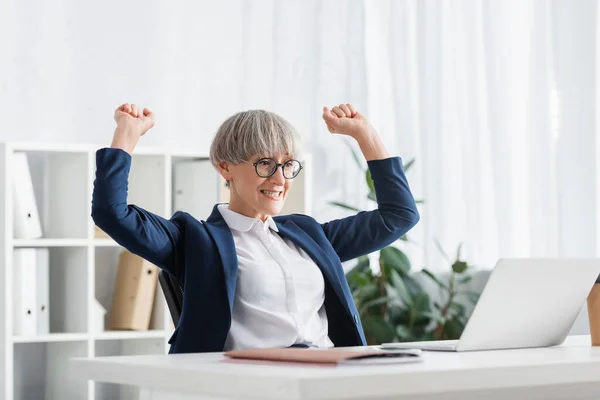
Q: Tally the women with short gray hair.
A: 1